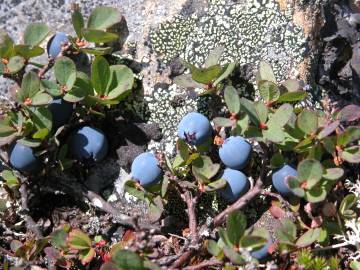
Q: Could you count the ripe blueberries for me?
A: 10